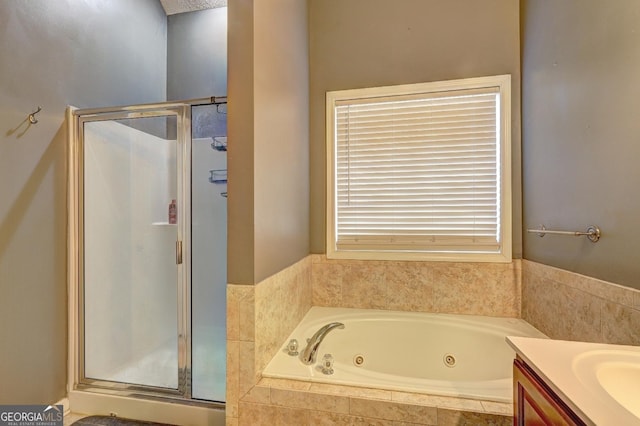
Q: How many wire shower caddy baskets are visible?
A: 2